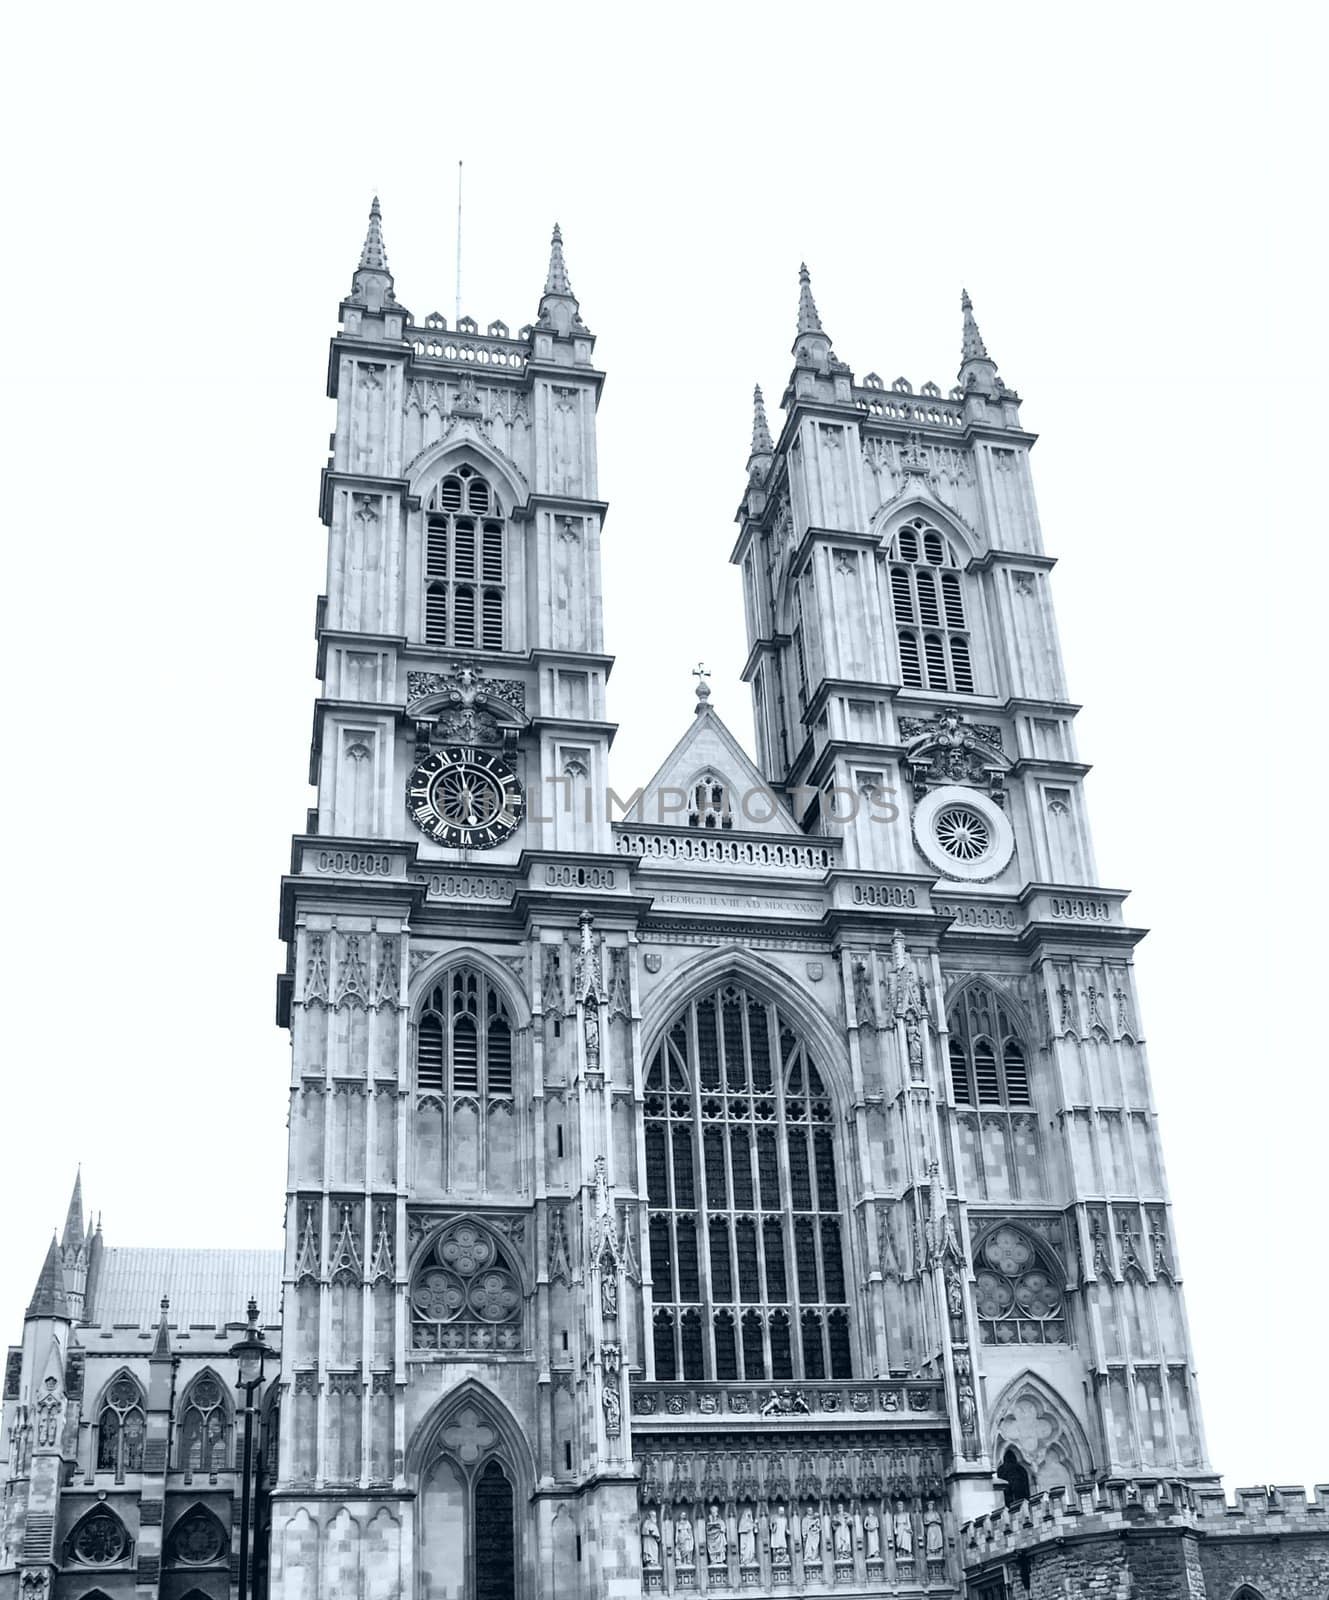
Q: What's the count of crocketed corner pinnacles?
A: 5